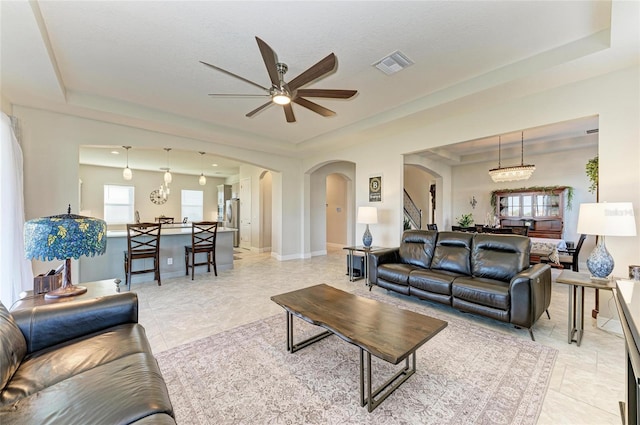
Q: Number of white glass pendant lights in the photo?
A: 3